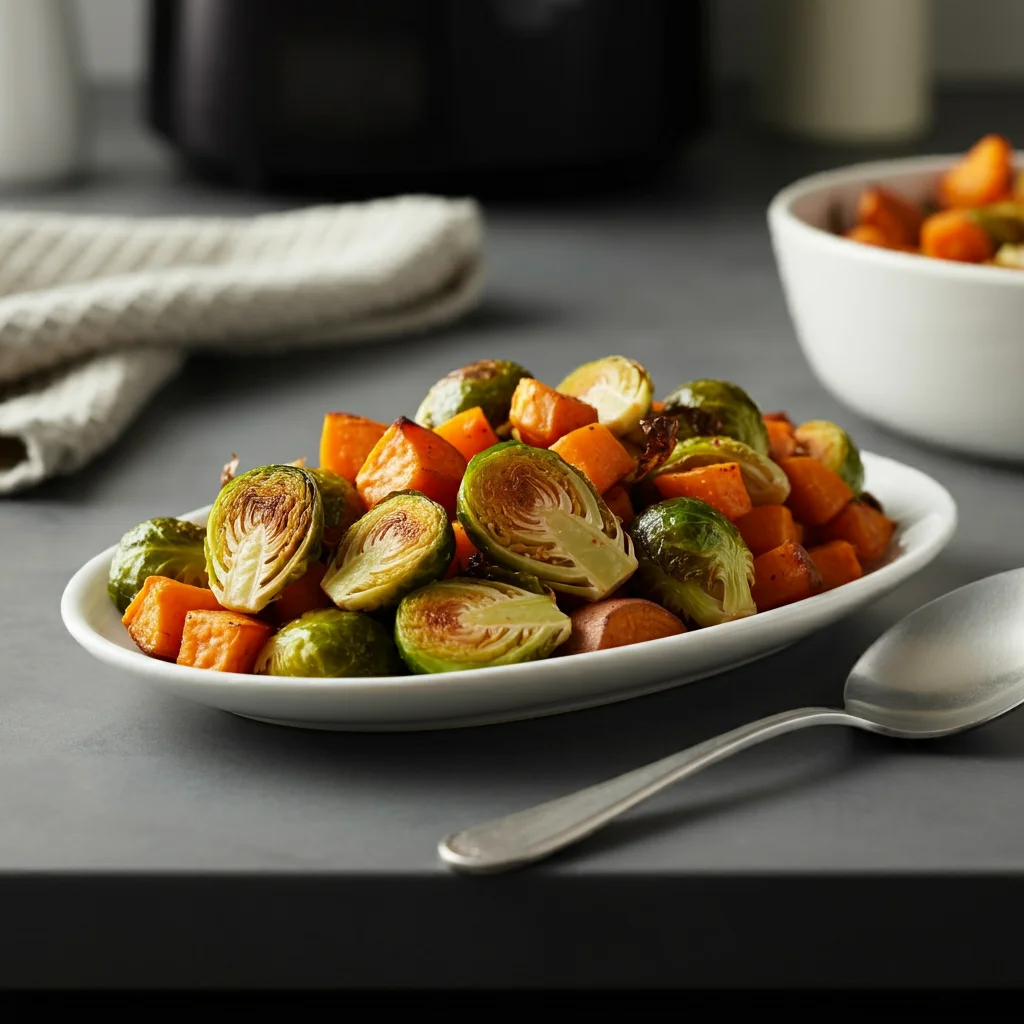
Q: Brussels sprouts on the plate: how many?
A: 13